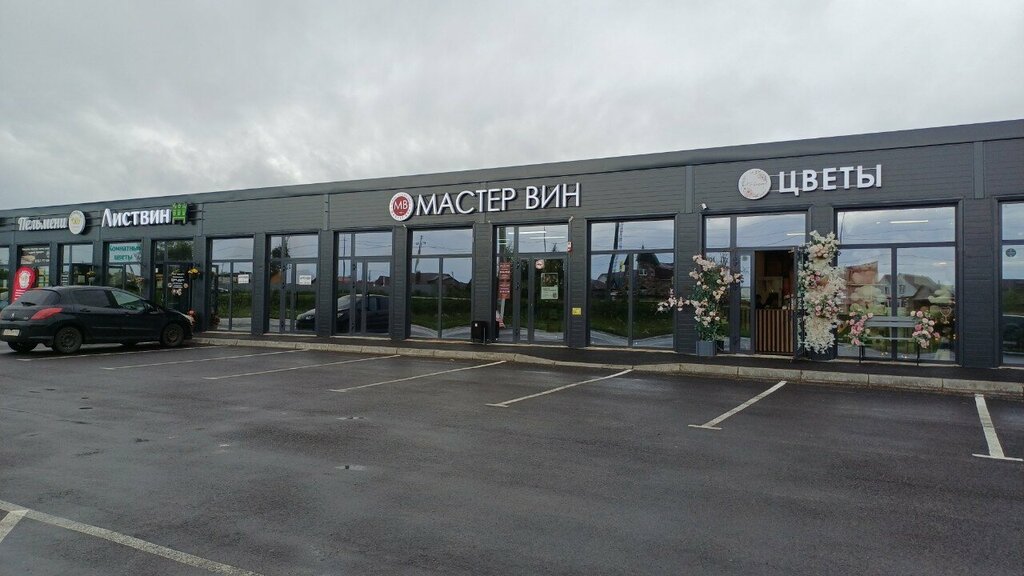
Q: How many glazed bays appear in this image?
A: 14